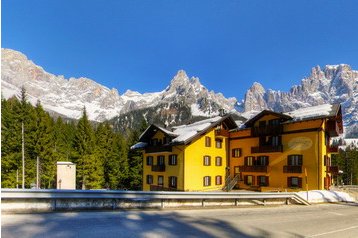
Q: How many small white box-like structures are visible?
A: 1